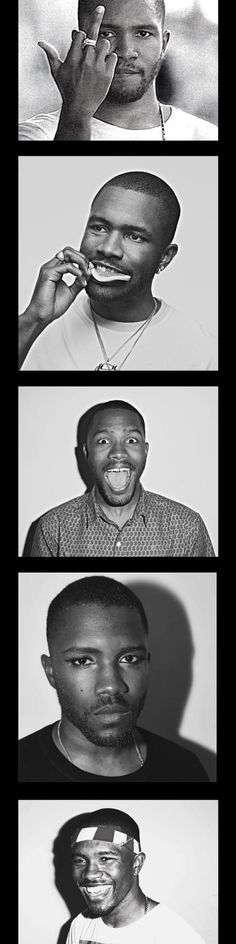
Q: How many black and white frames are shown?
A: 5